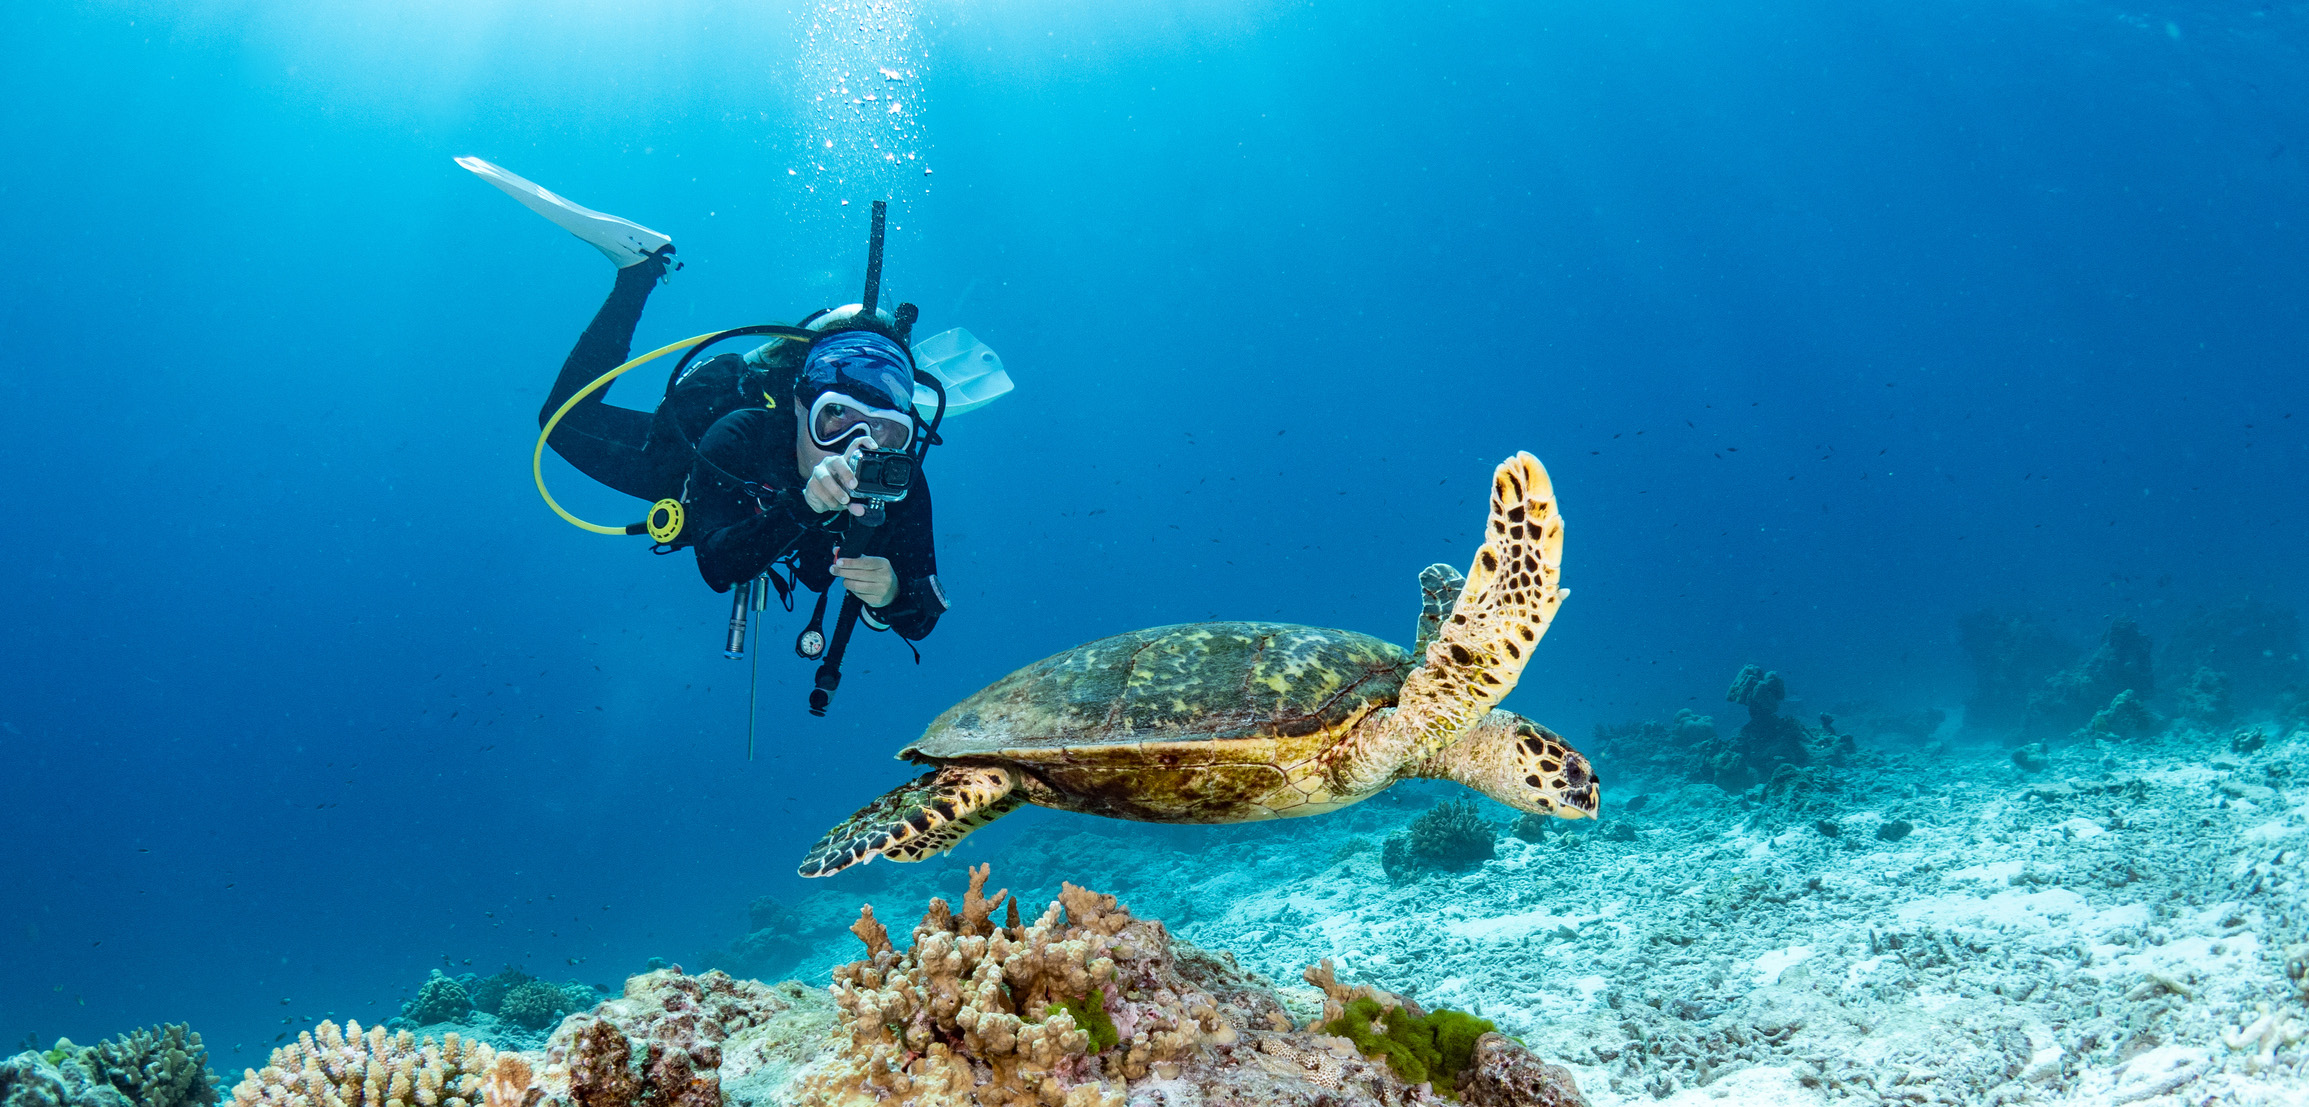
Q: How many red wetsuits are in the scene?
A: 0